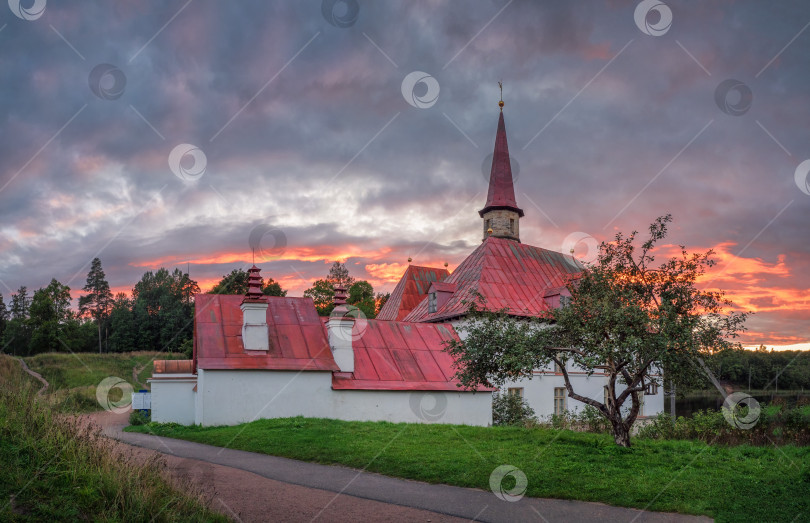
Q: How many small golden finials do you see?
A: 5